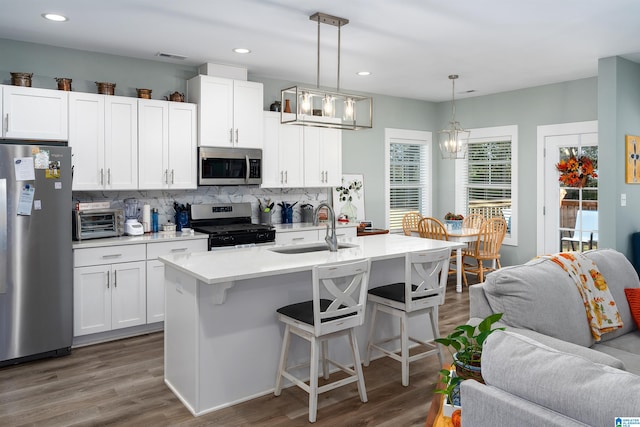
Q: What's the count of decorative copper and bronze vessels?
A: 5